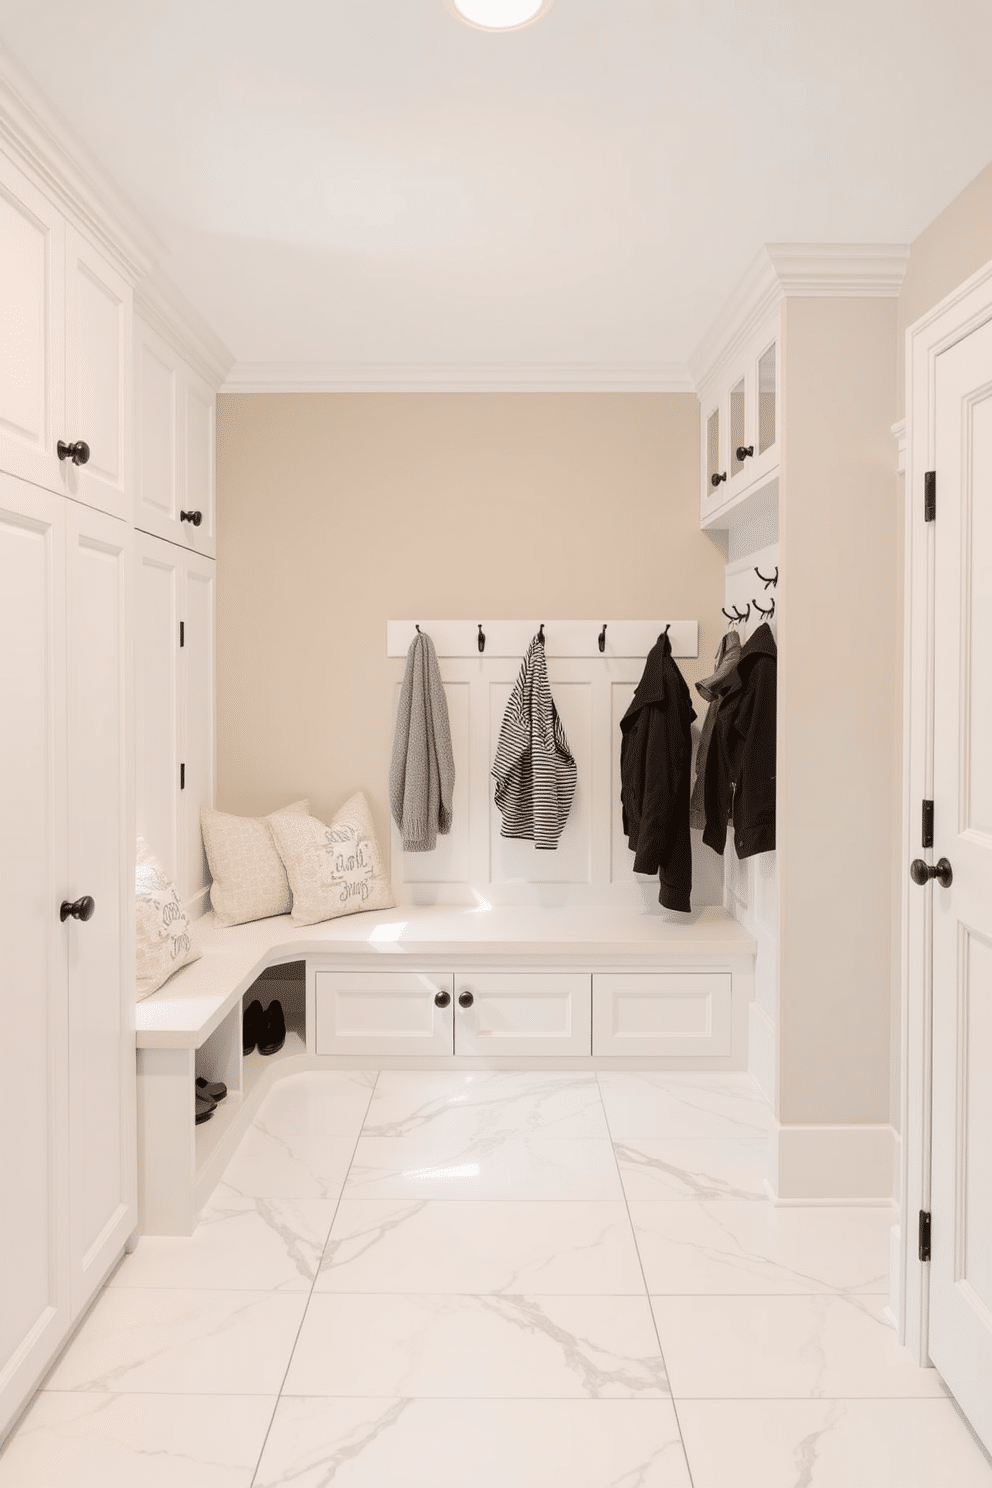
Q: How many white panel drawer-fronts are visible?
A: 3